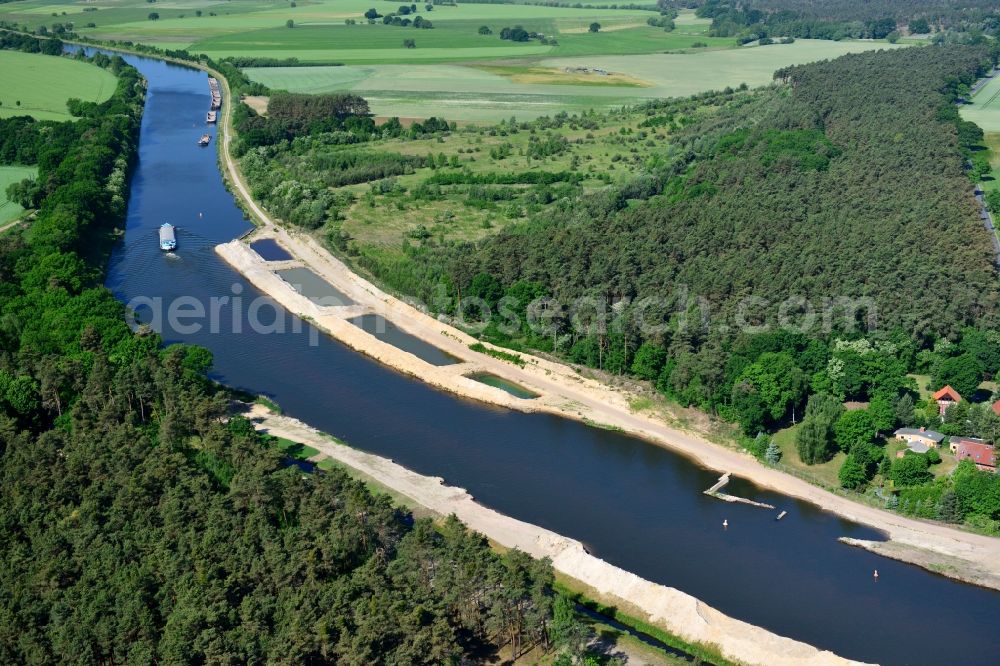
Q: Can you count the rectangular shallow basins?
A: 4